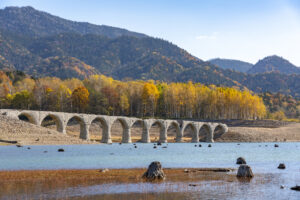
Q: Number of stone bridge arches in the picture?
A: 11